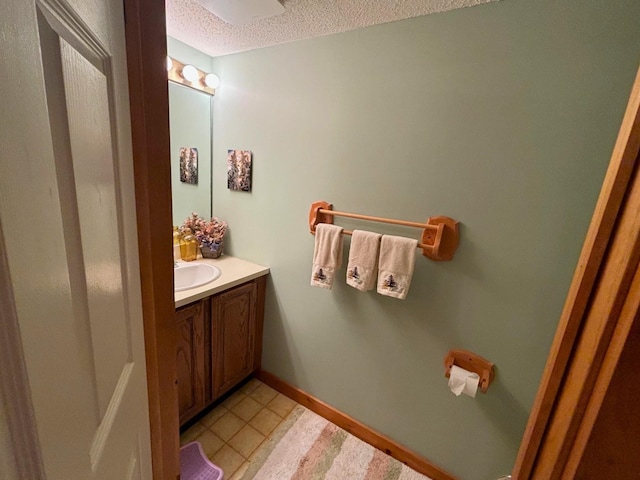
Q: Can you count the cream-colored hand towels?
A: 3